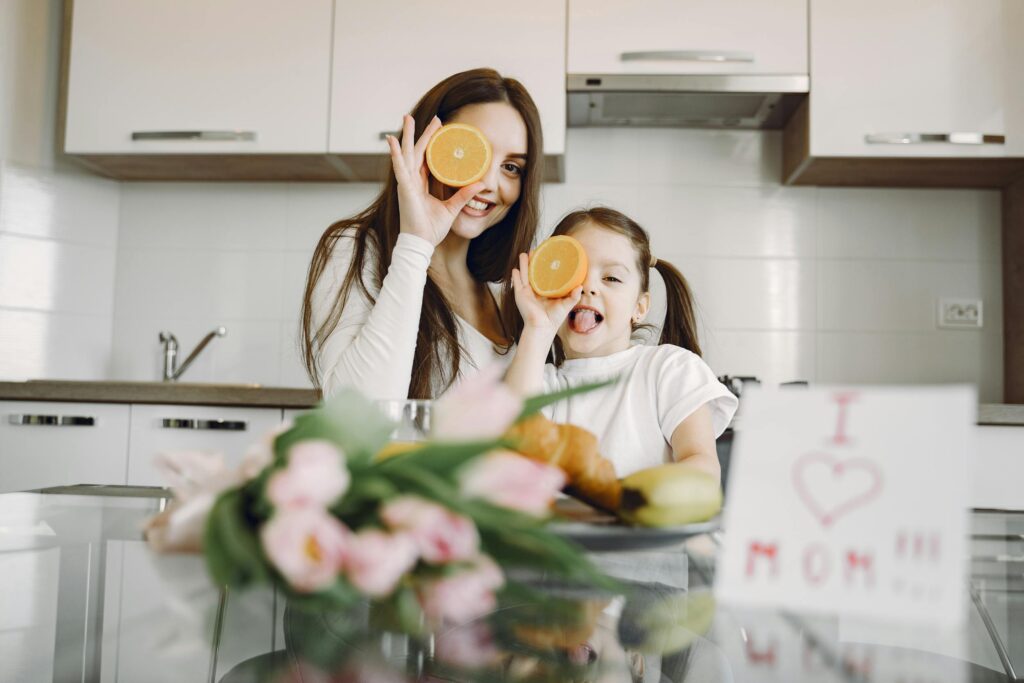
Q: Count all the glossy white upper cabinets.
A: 4